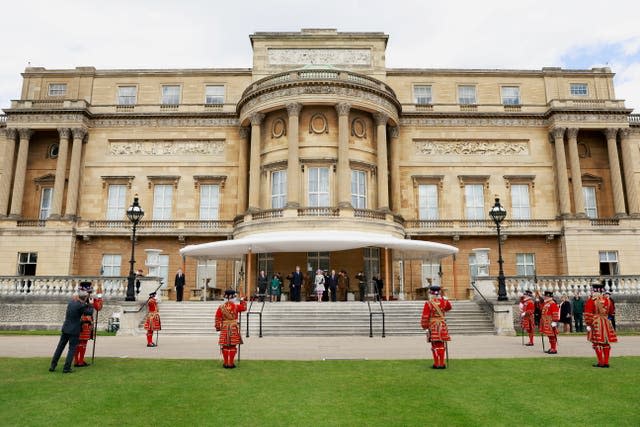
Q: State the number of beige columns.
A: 14